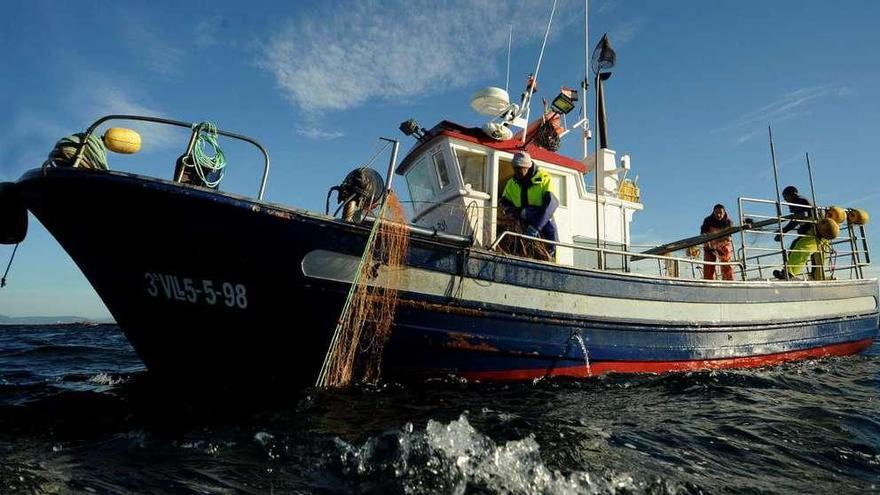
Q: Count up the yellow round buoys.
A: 4